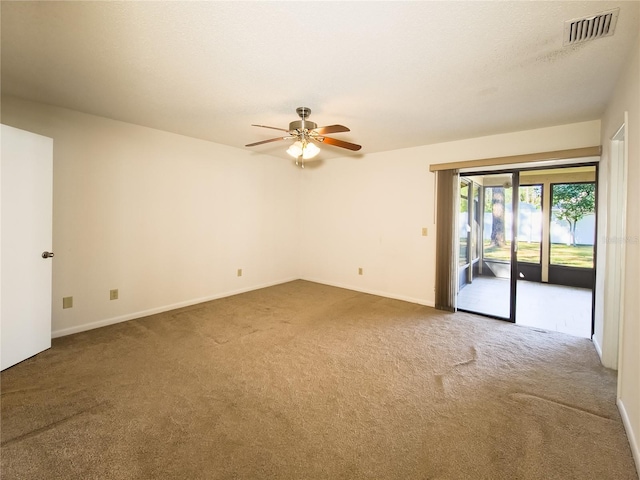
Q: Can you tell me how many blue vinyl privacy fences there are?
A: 1